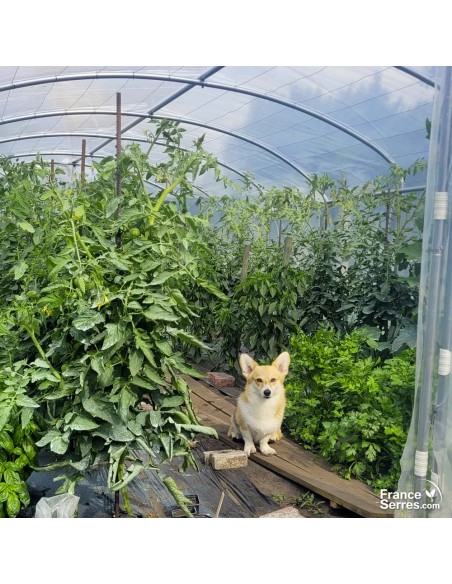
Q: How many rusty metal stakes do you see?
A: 3